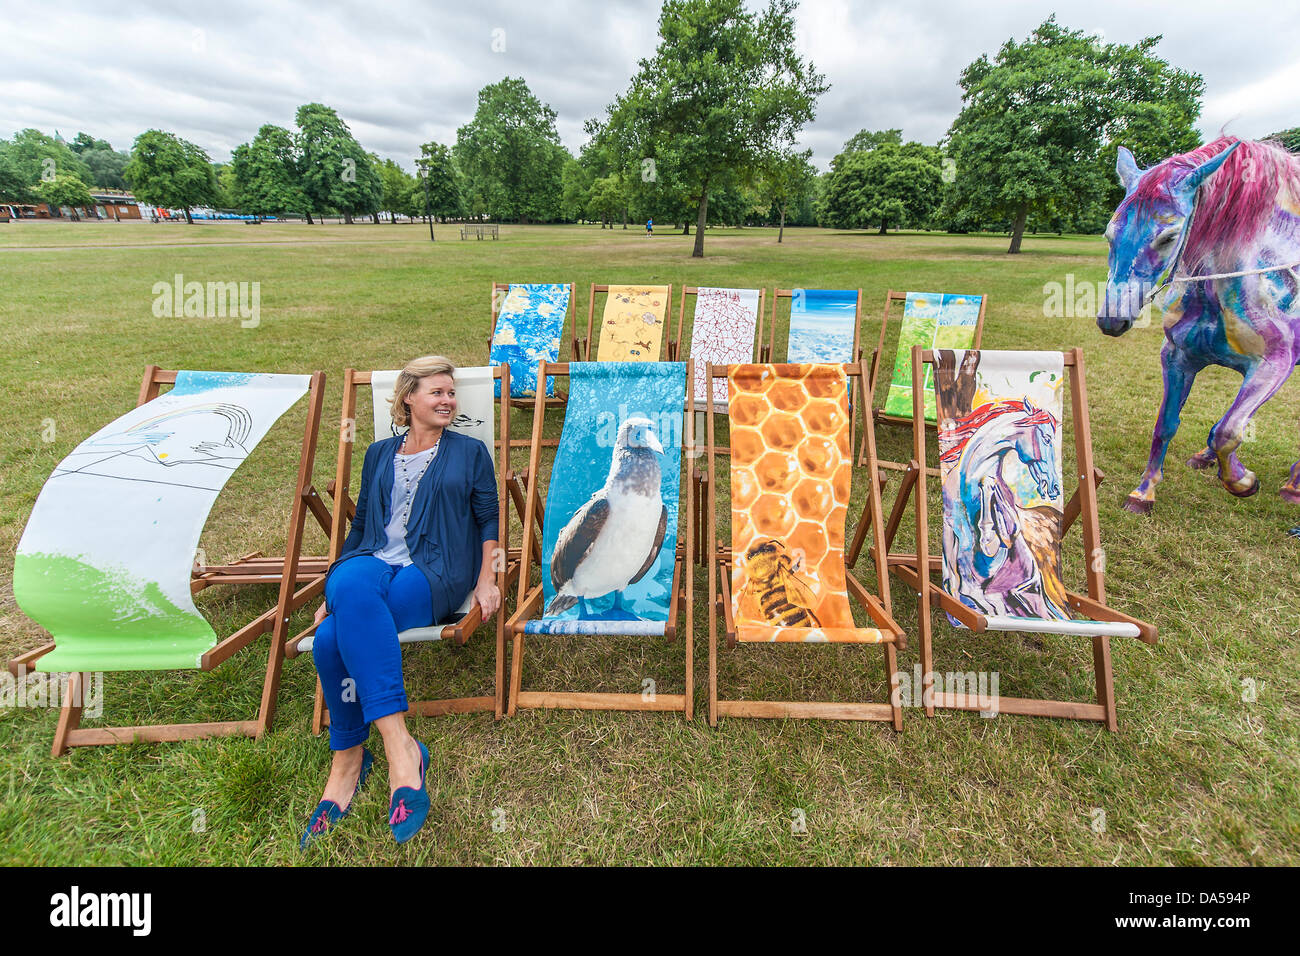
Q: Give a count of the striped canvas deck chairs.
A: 0